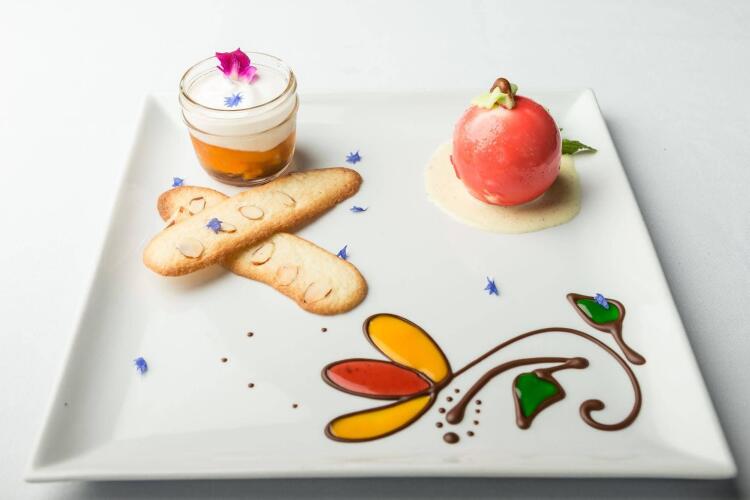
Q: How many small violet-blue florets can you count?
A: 9